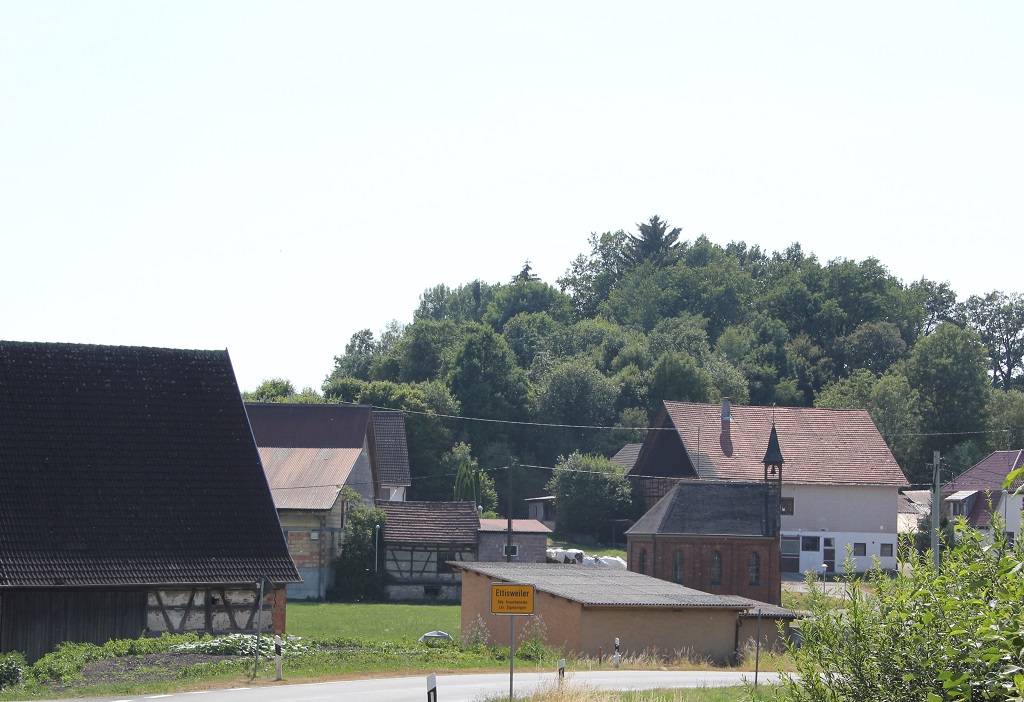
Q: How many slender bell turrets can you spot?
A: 1